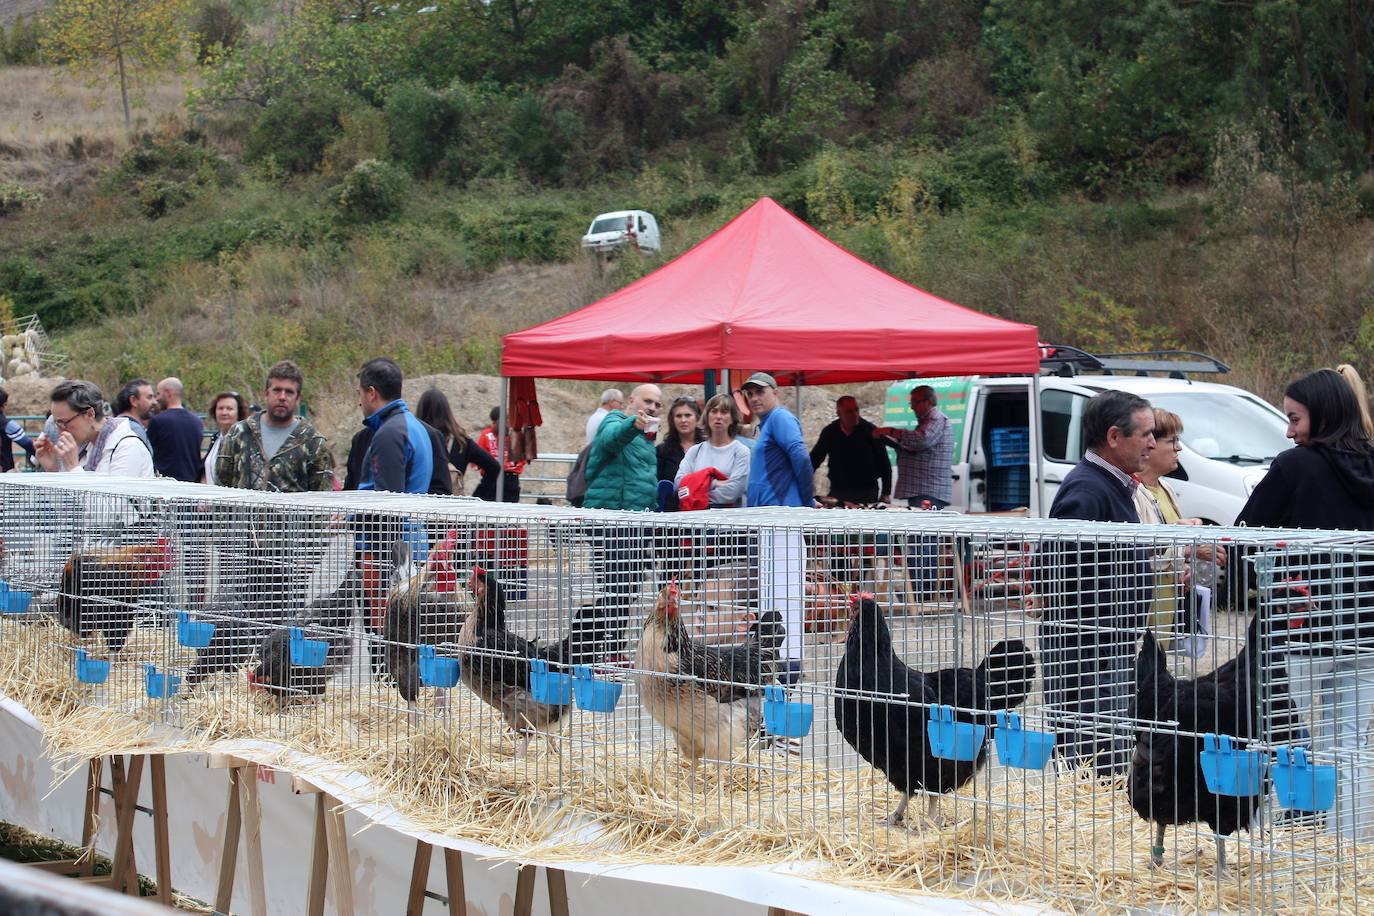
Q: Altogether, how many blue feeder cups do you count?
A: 13